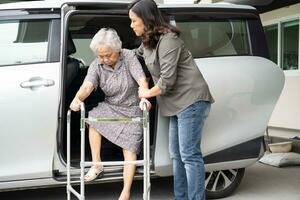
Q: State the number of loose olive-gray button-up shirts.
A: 1